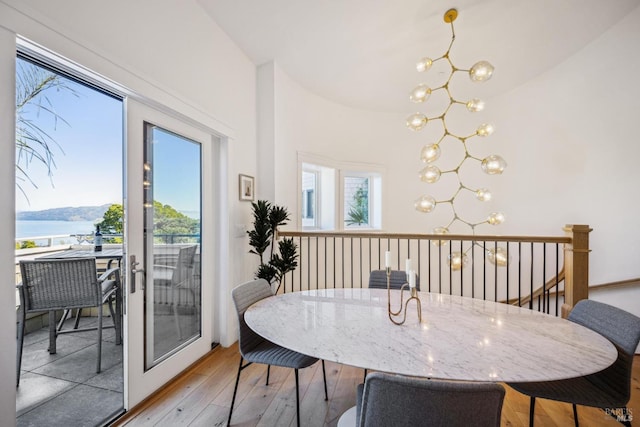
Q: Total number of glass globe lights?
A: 15